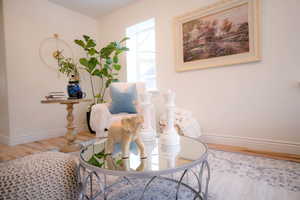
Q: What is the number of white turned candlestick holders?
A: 2